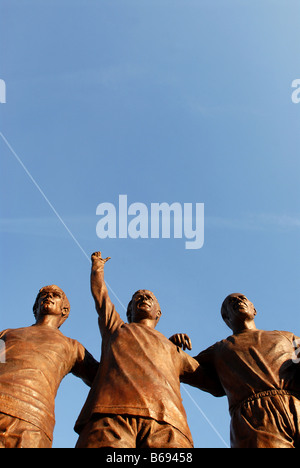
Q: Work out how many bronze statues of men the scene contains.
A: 3